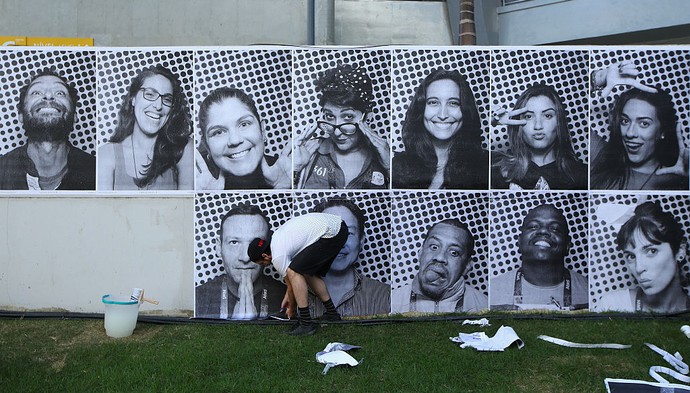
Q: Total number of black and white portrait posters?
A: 12